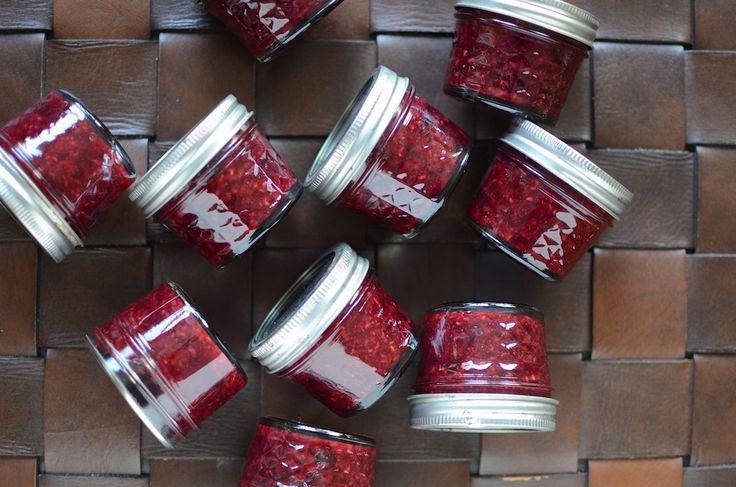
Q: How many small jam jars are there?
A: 10